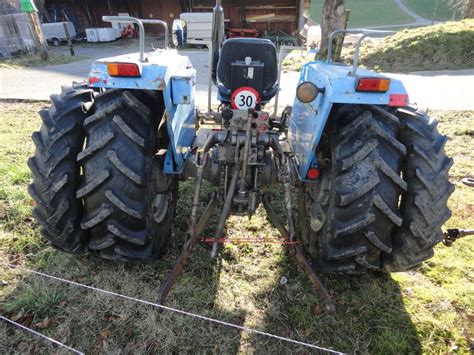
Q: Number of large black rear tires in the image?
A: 4